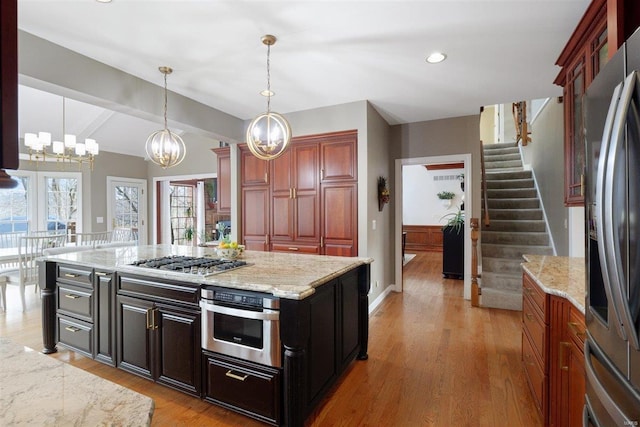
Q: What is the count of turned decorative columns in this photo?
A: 3